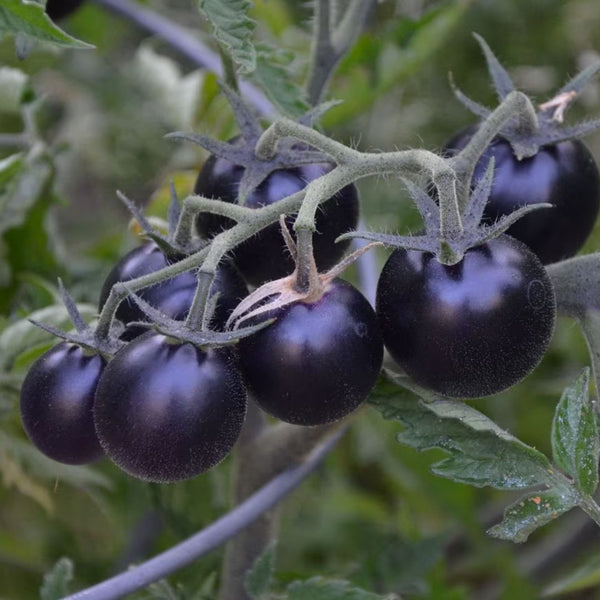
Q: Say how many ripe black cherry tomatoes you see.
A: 7